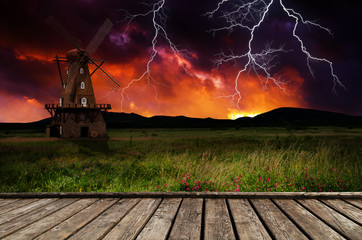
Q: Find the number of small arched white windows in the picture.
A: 3